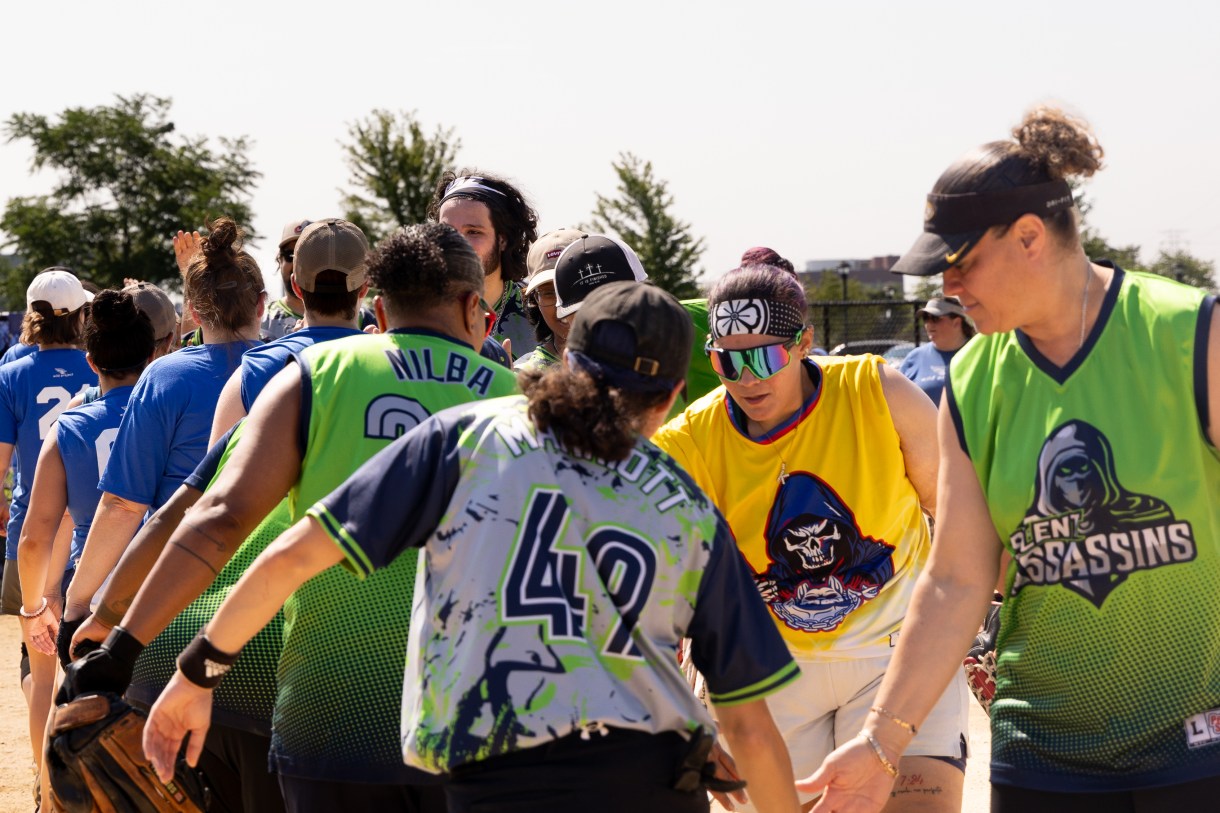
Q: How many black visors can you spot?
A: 1